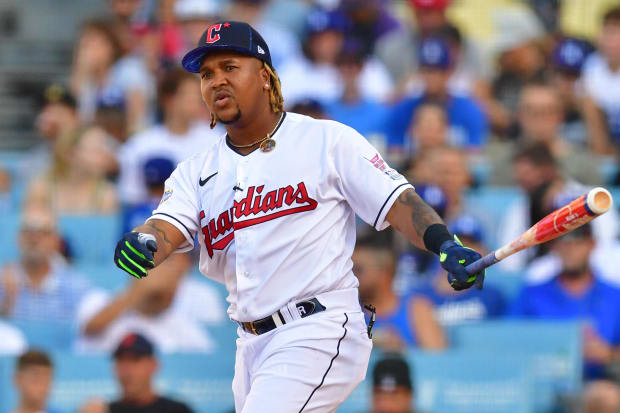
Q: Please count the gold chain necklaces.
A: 1